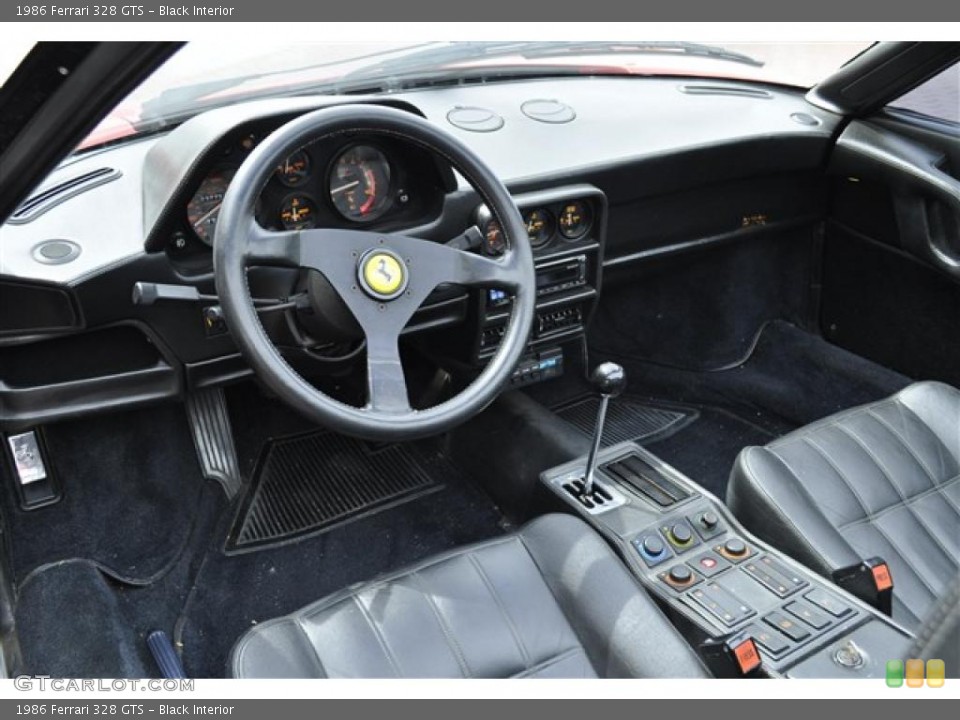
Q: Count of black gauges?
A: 7